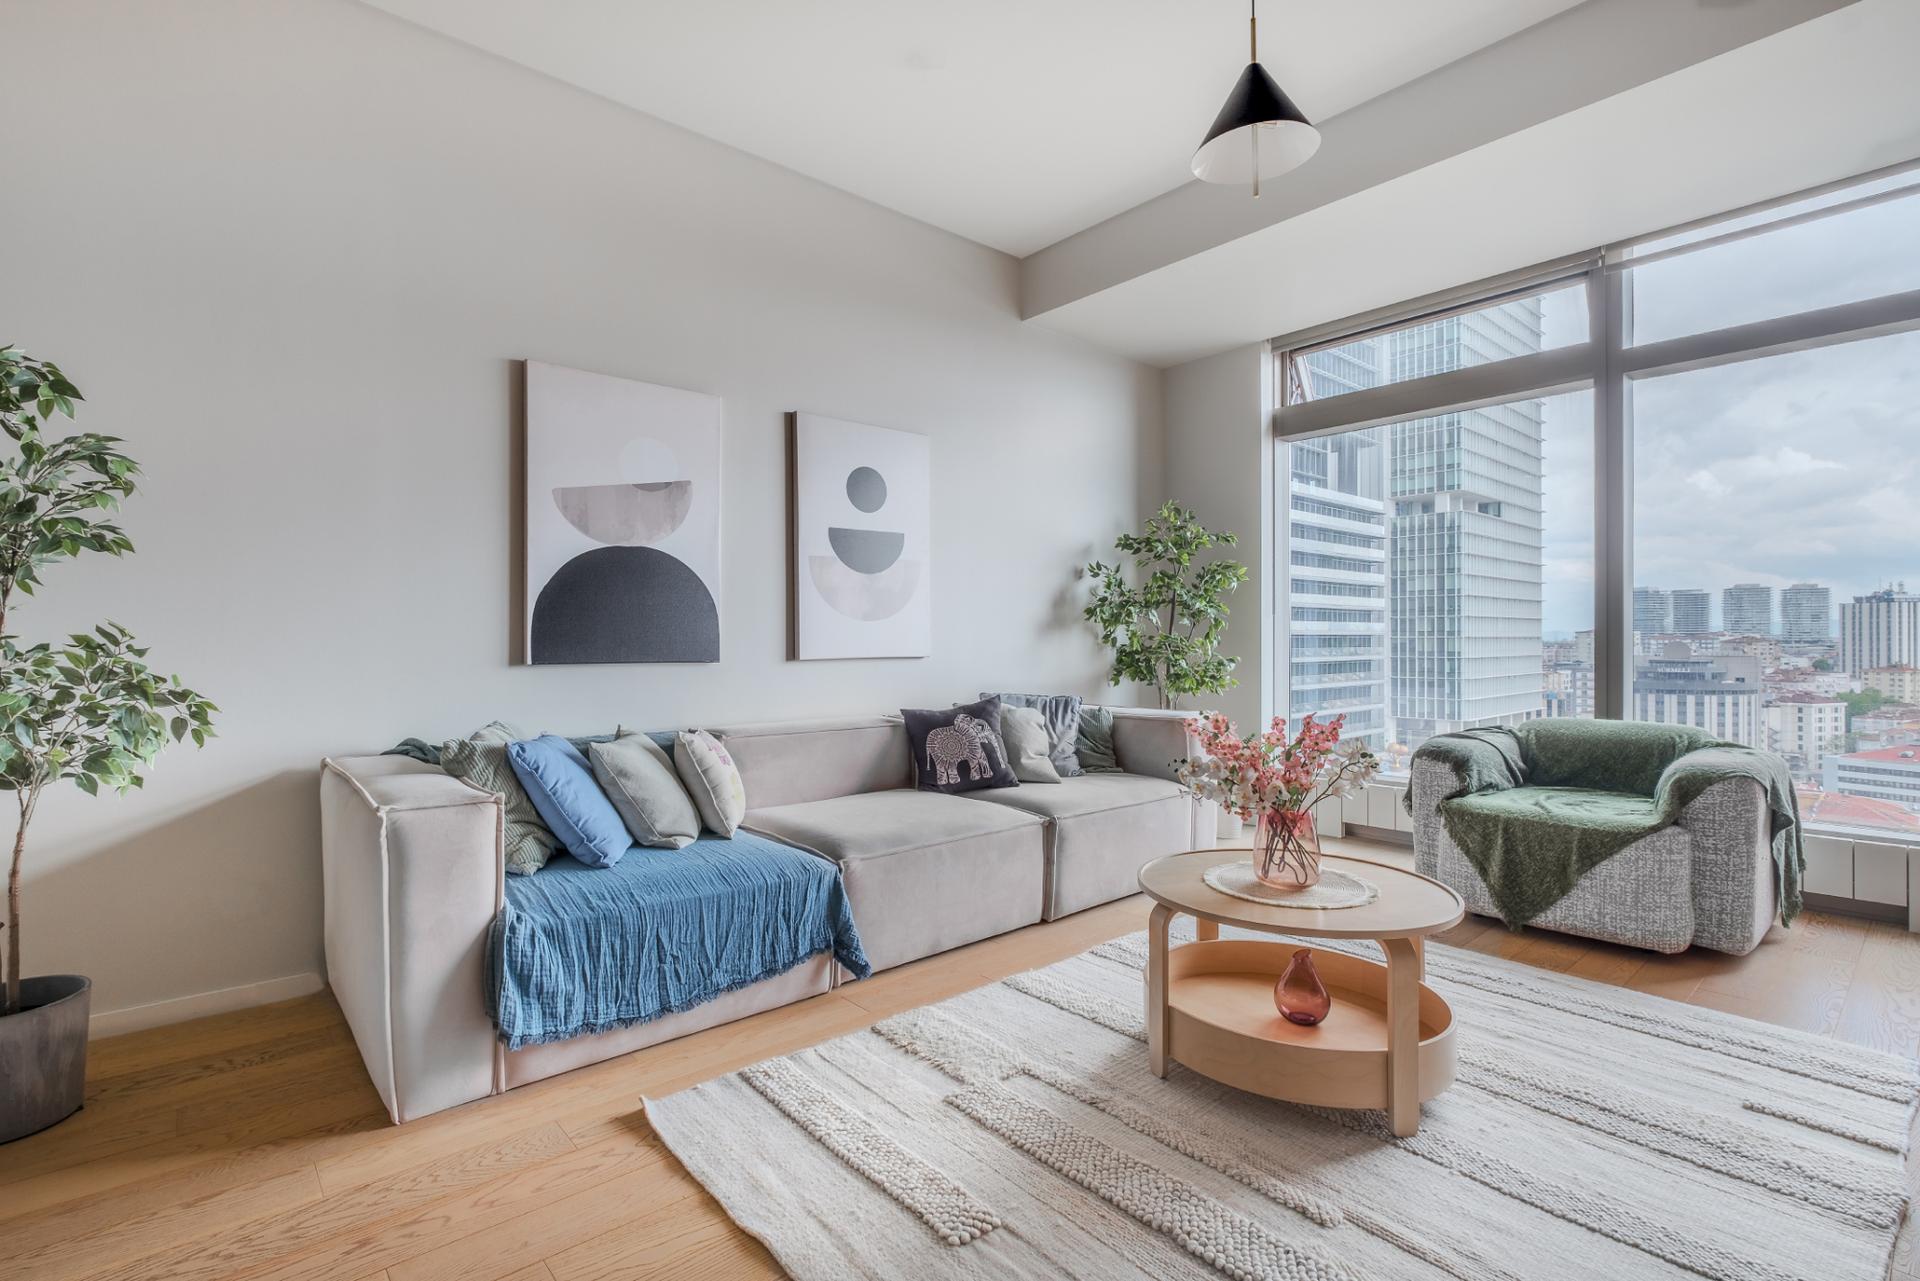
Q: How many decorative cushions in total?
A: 8